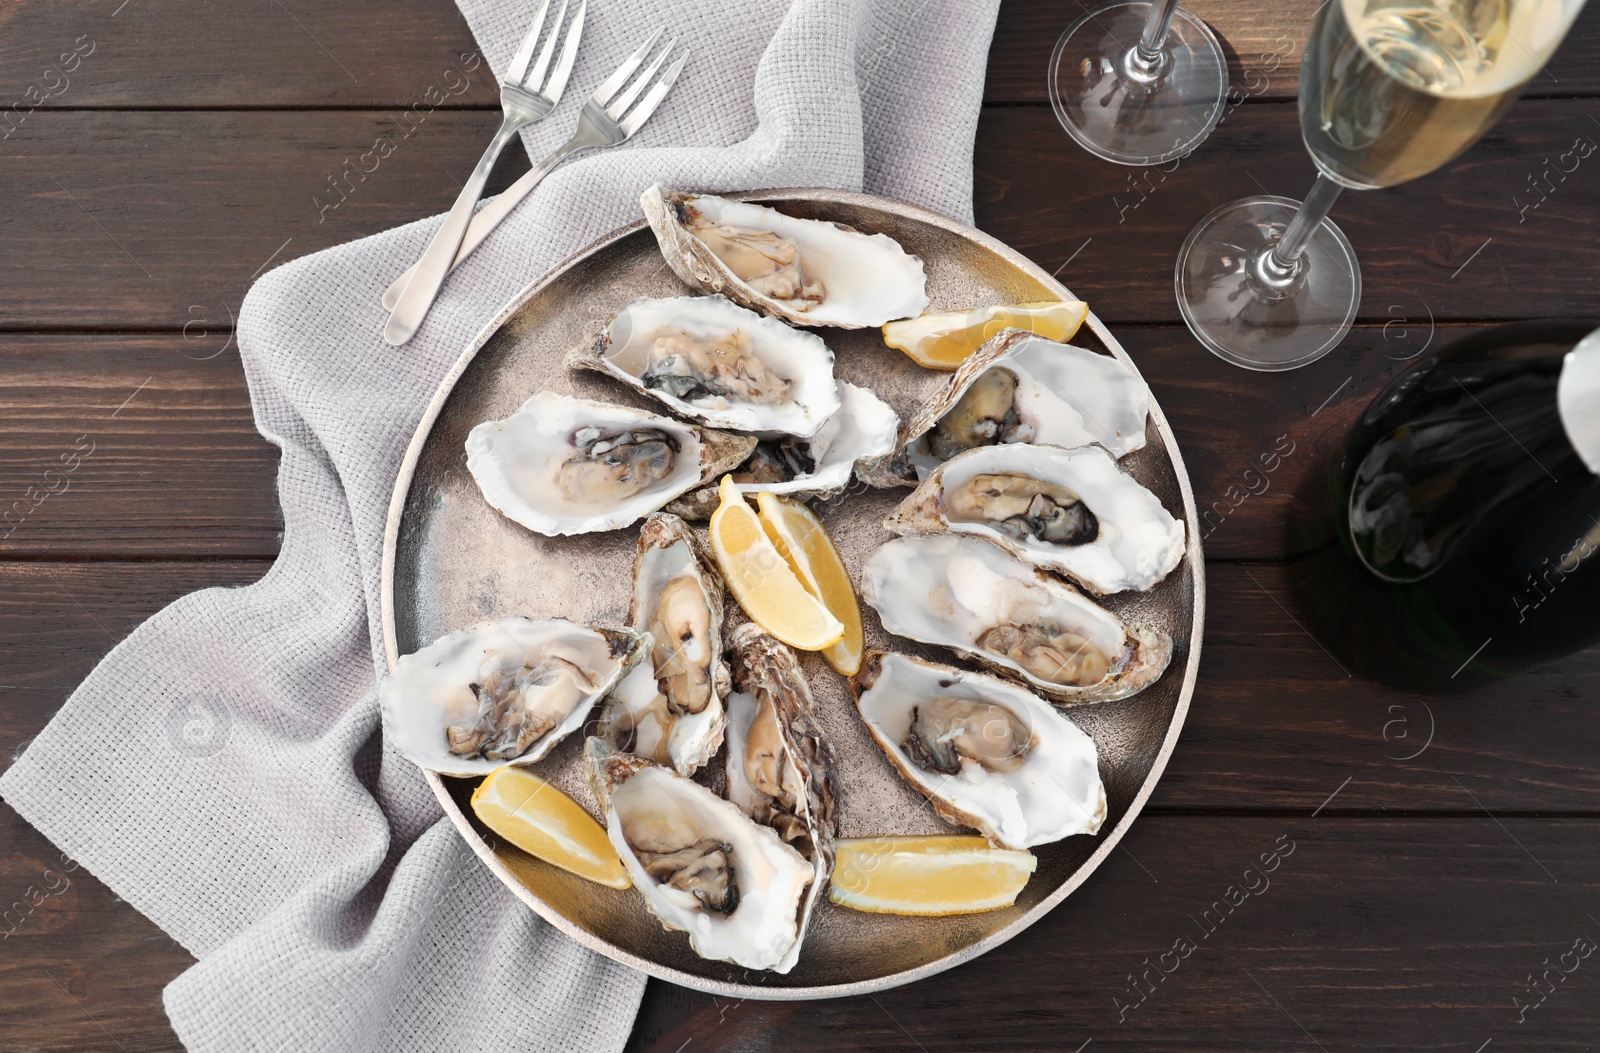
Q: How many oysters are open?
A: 12